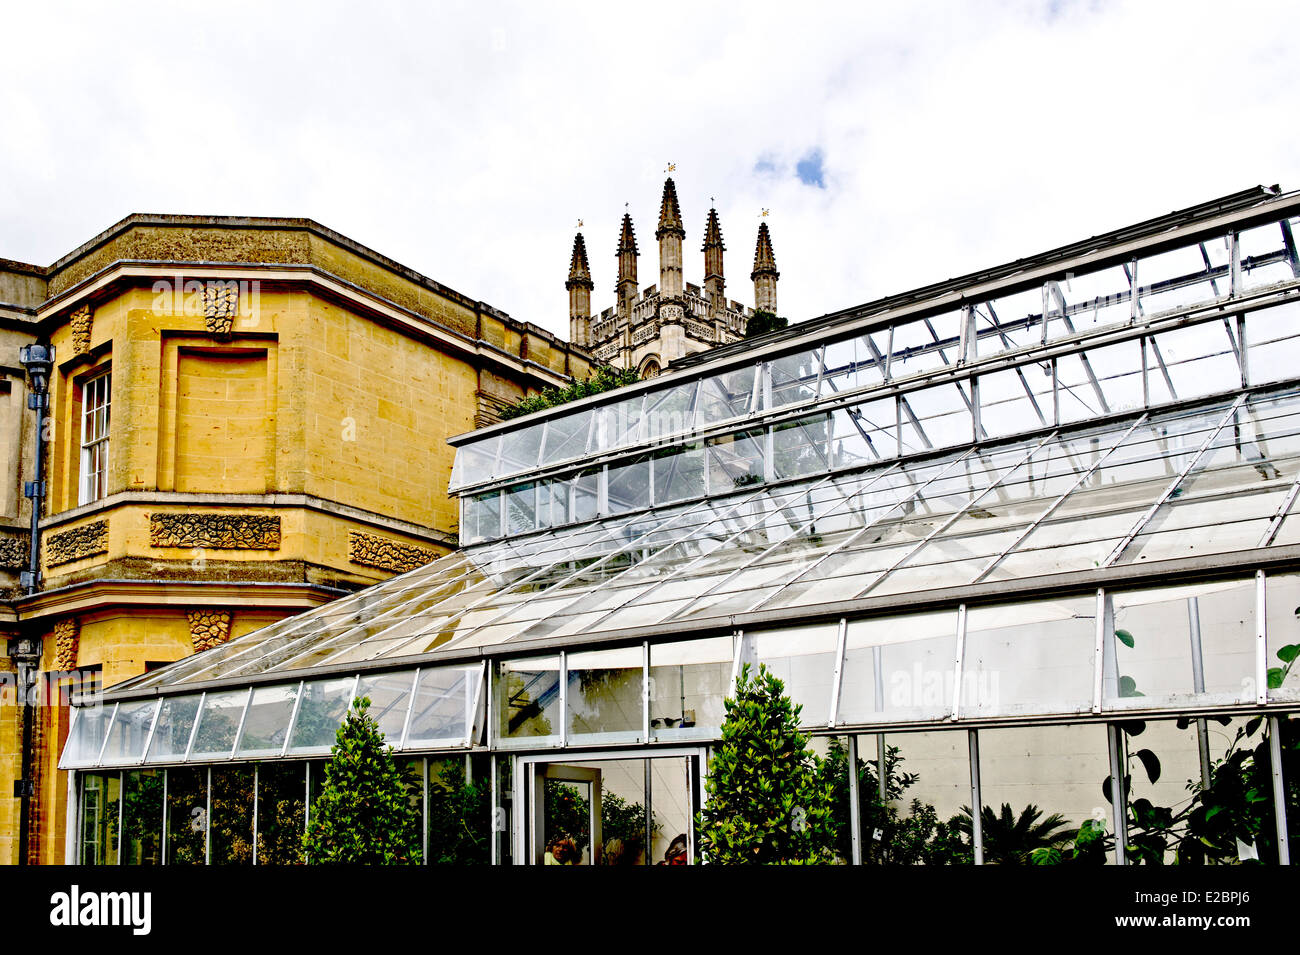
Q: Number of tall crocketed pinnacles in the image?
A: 5